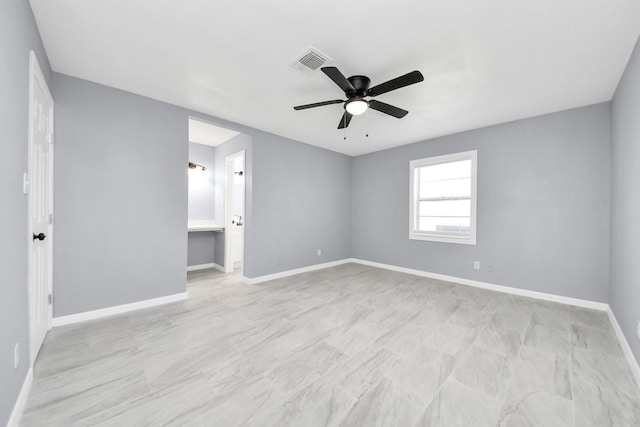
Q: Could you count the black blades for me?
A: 5